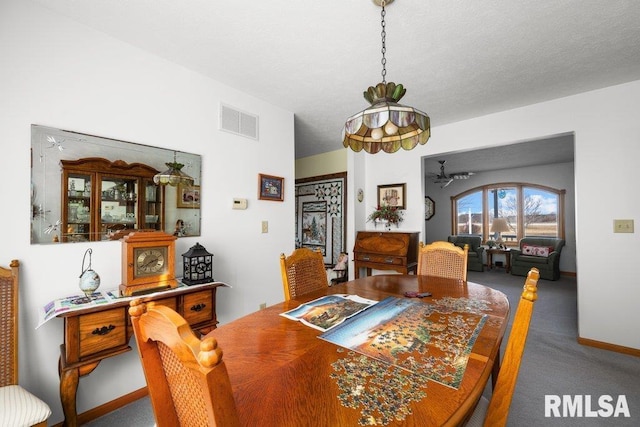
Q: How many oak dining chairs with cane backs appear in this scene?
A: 5